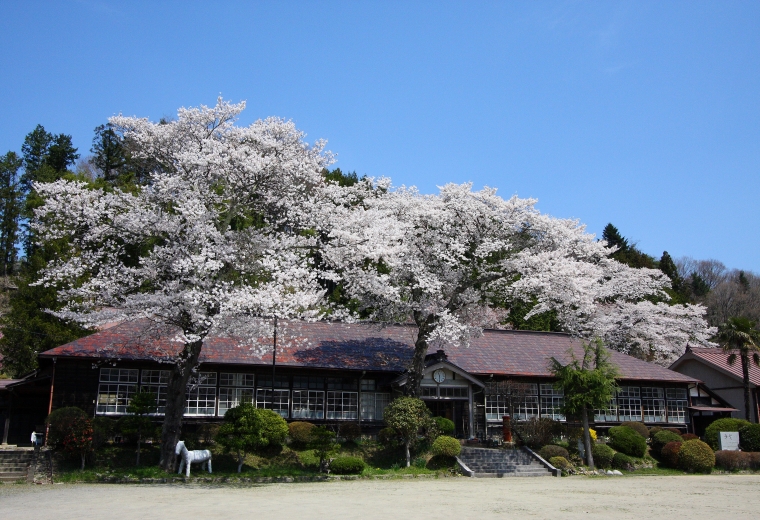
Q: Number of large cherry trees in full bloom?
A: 2